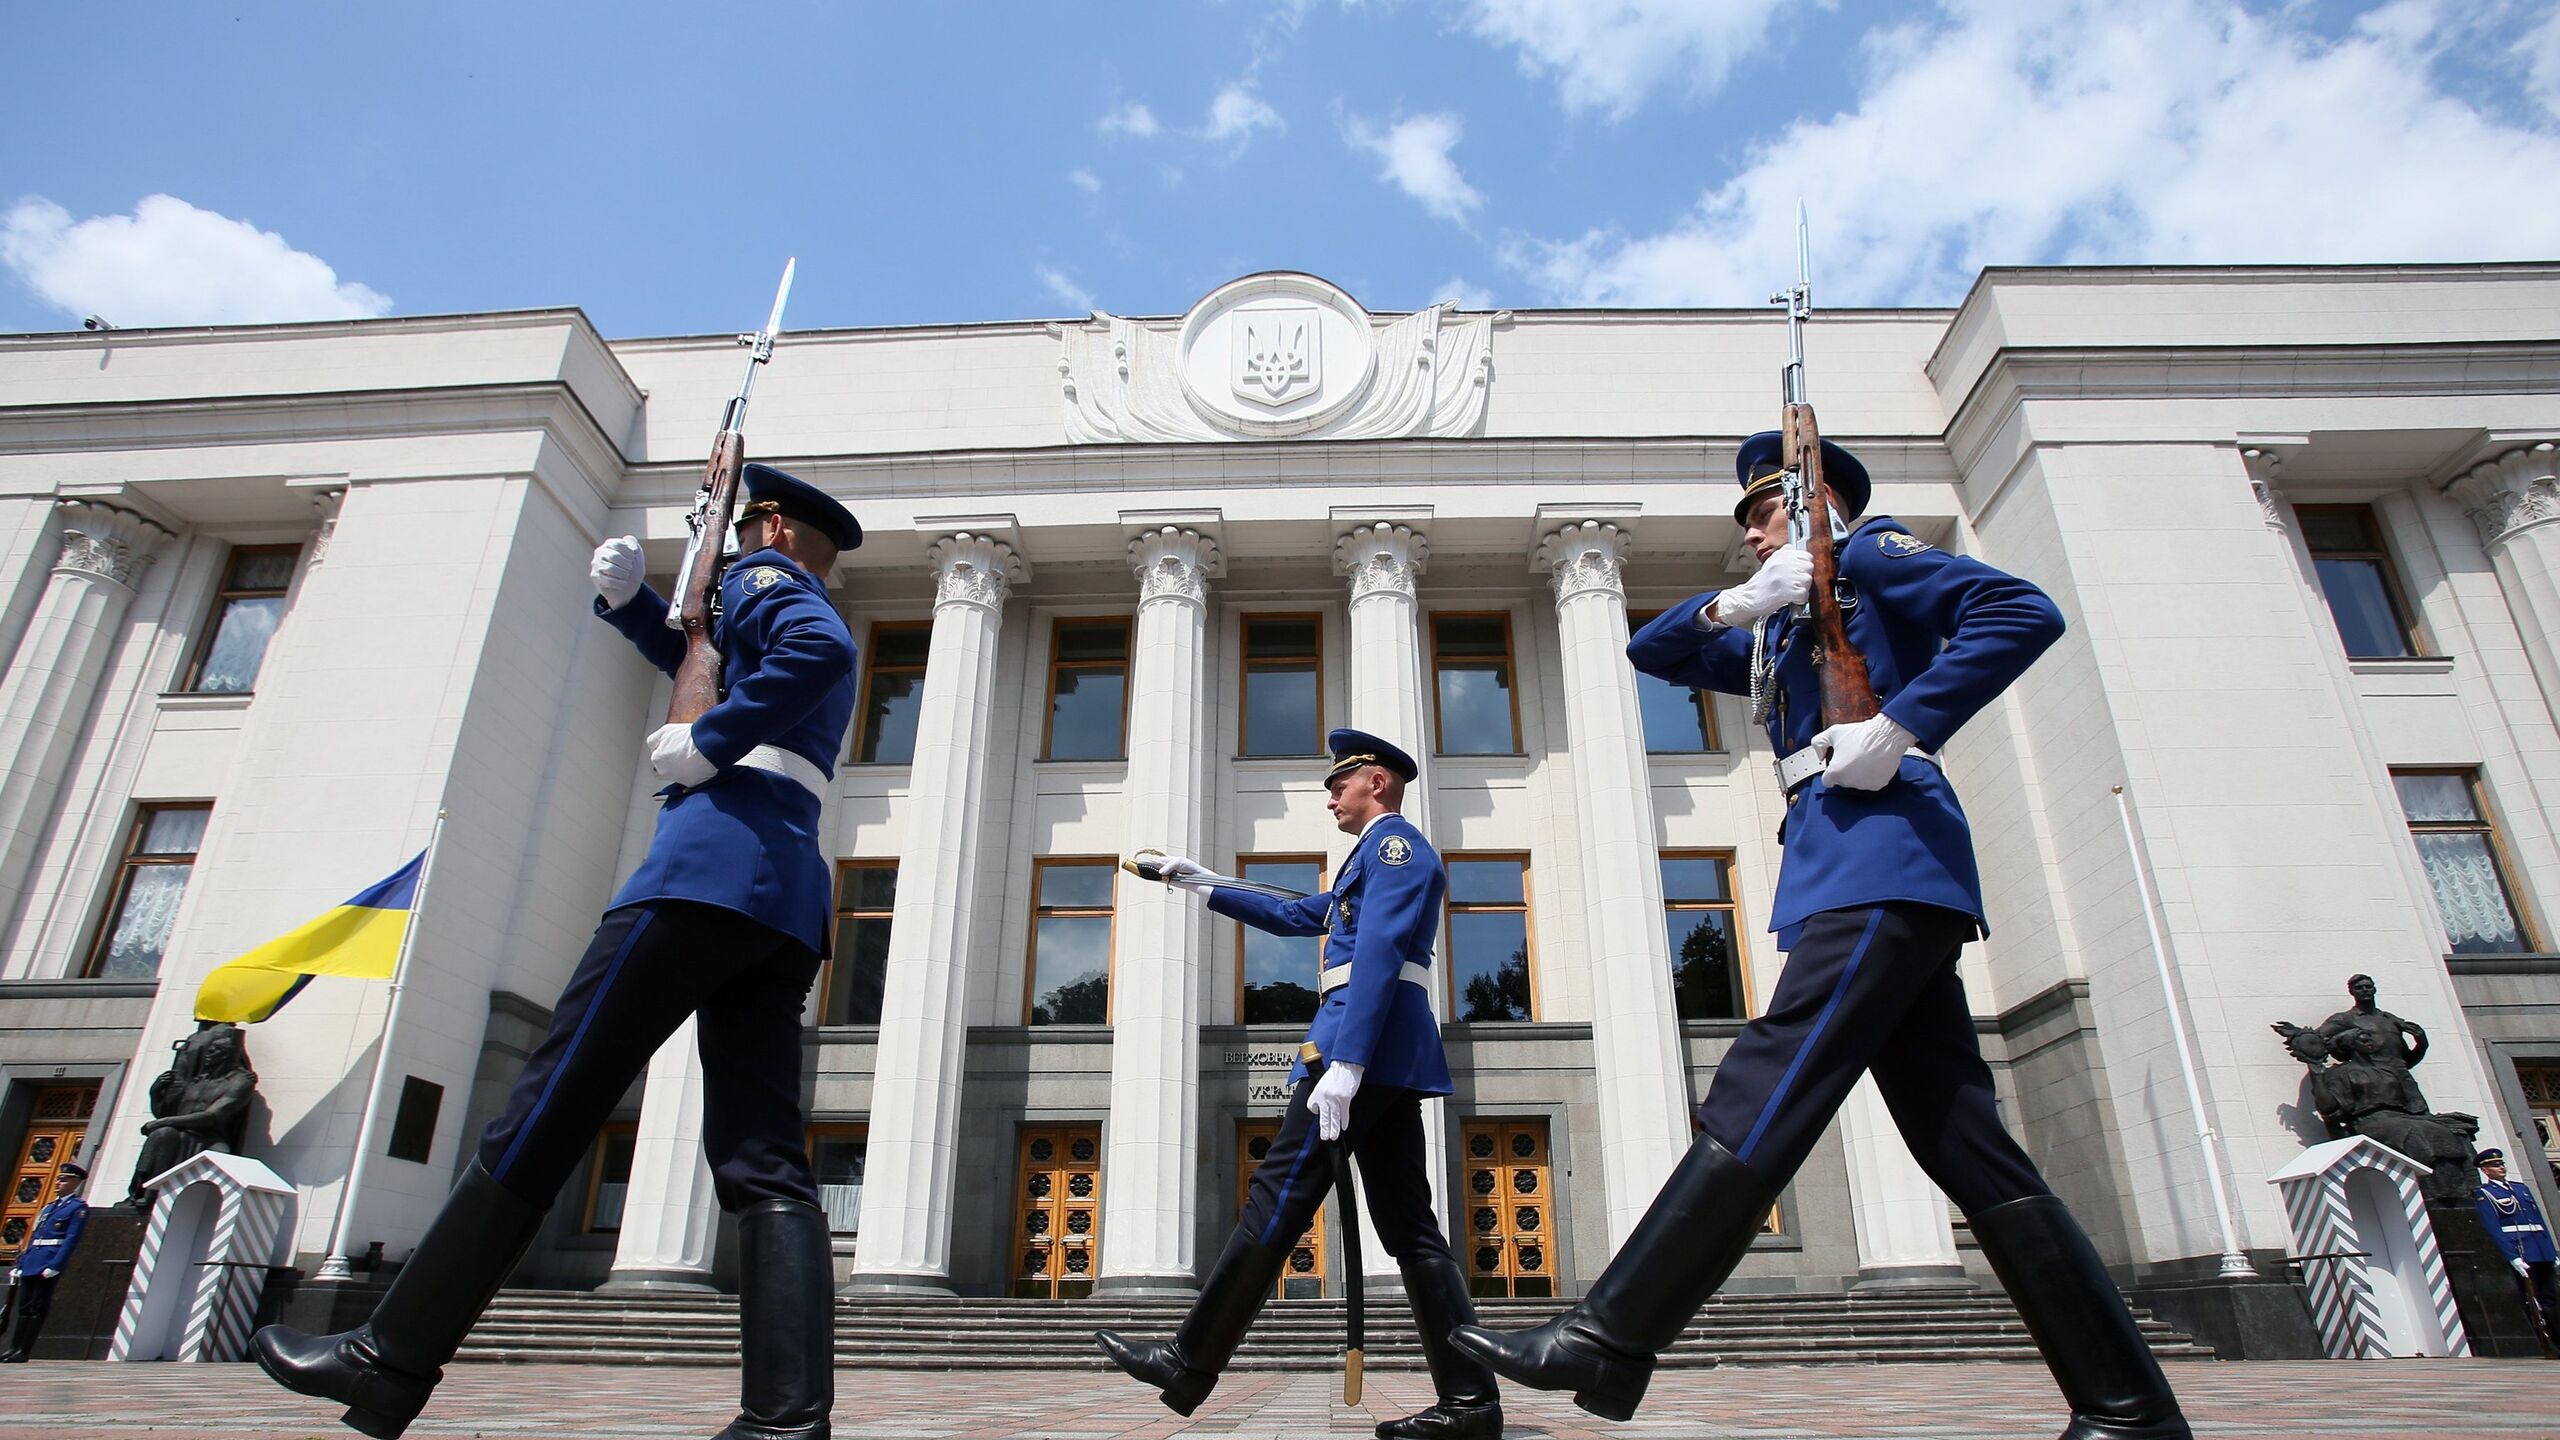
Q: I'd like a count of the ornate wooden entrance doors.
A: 5